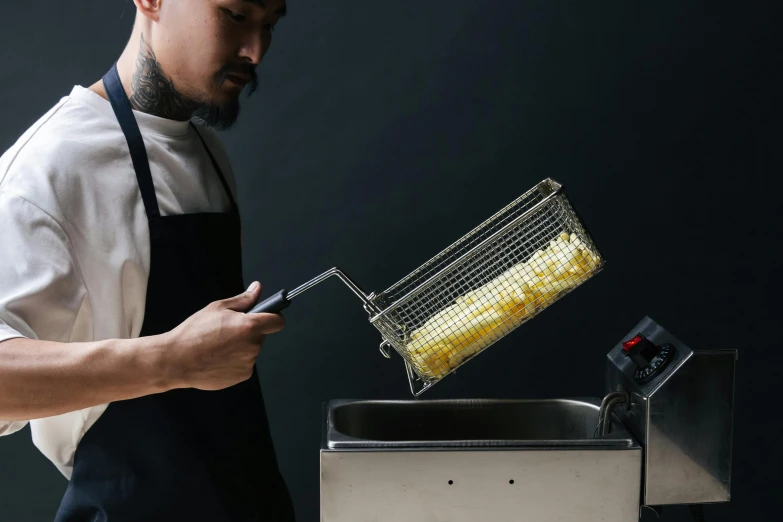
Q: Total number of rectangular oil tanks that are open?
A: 1